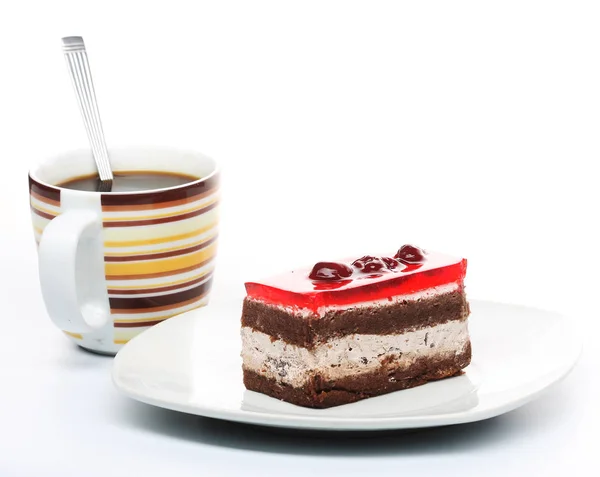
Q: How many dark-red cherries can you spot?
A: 4